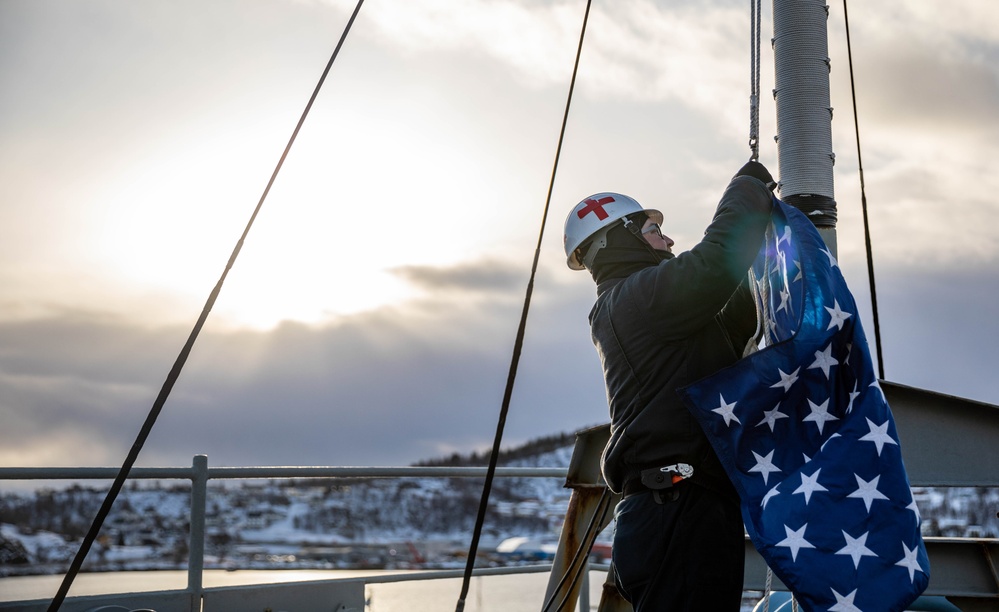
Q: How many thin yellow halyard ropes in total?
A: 0